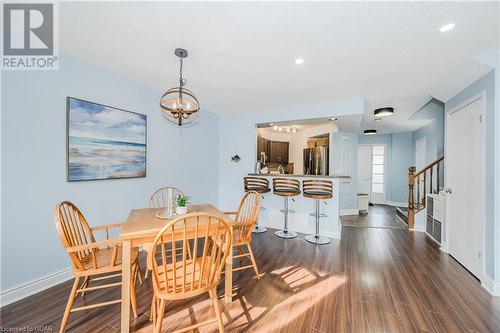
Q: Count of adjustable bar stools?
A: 3